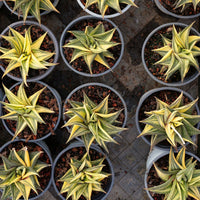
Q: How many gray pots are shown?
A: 12